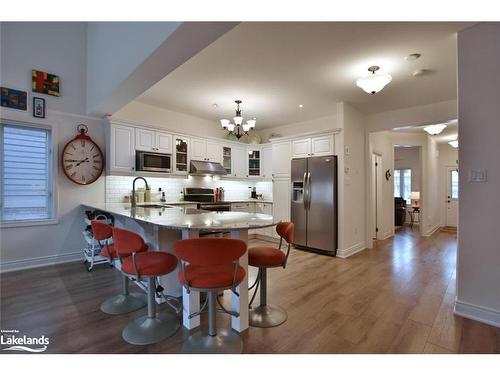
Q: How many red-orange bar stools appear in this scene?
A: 4